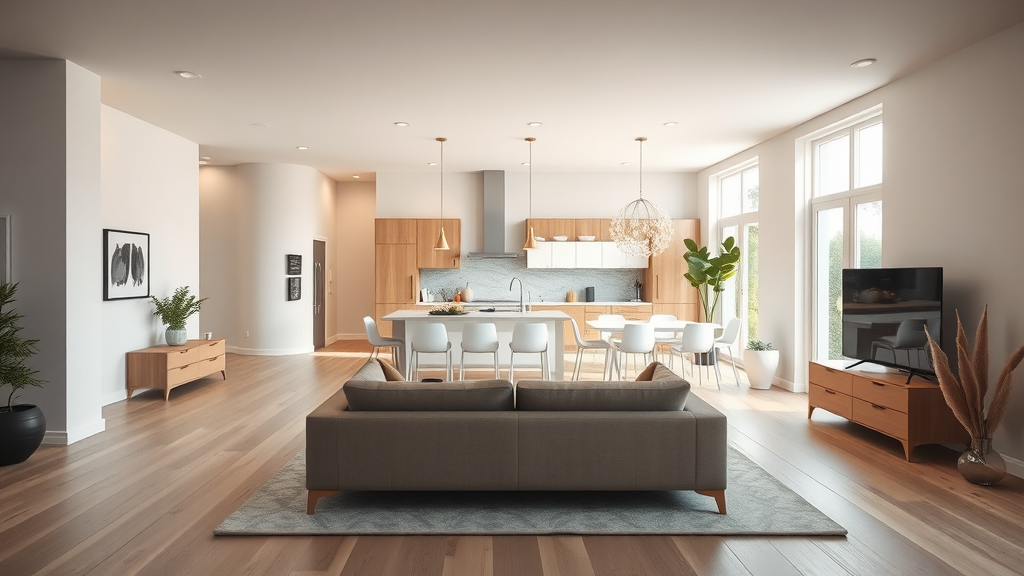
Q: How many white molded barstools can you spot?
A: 4